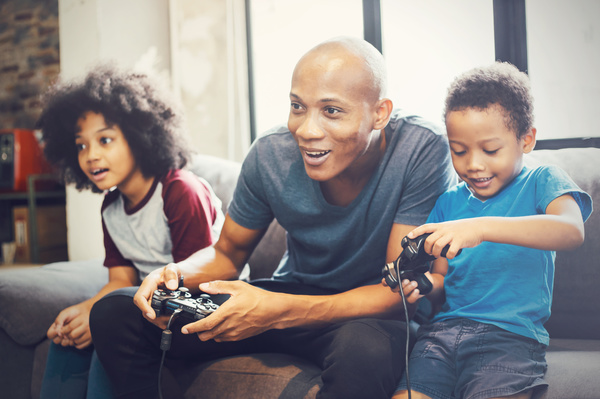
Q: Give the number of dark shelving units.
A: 1